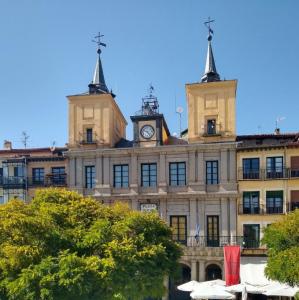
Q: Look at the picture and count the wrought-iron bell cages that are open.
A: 1